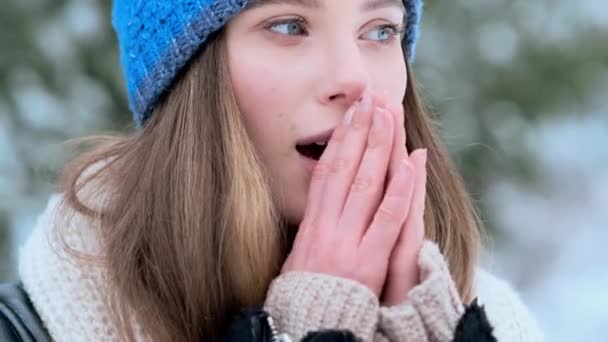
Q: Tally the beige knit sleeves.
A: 2